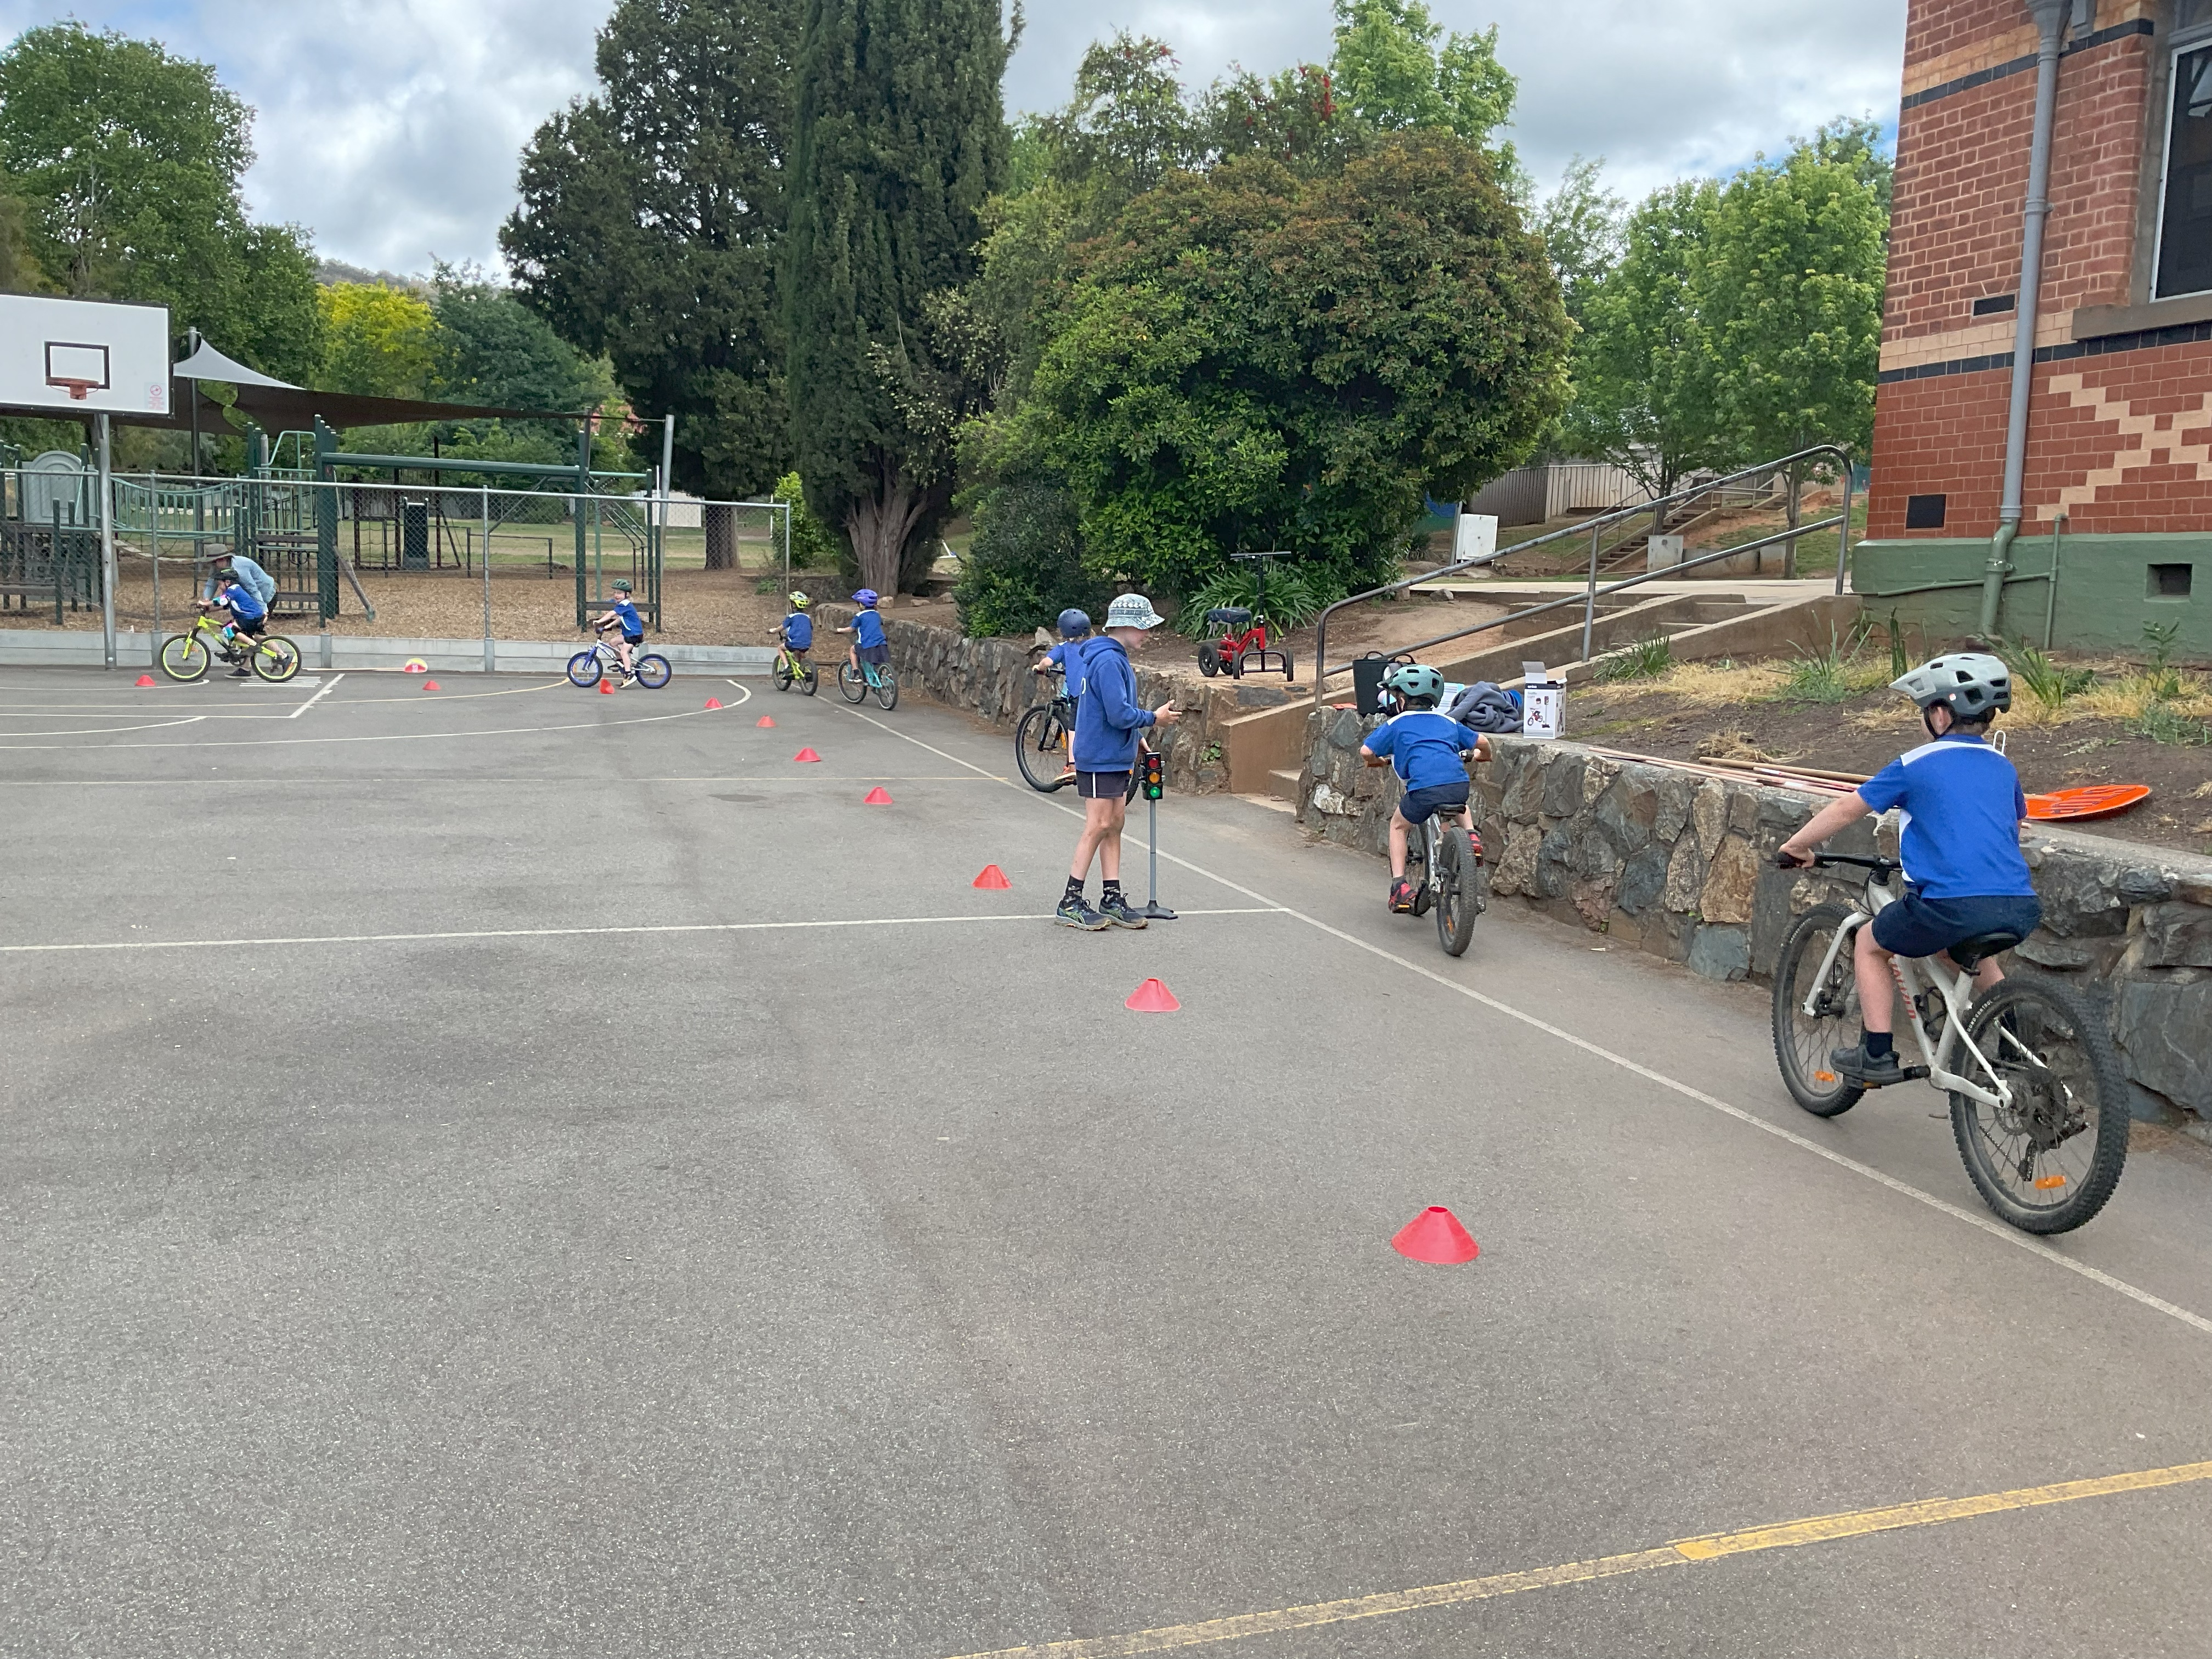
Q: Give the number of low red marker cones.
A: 10